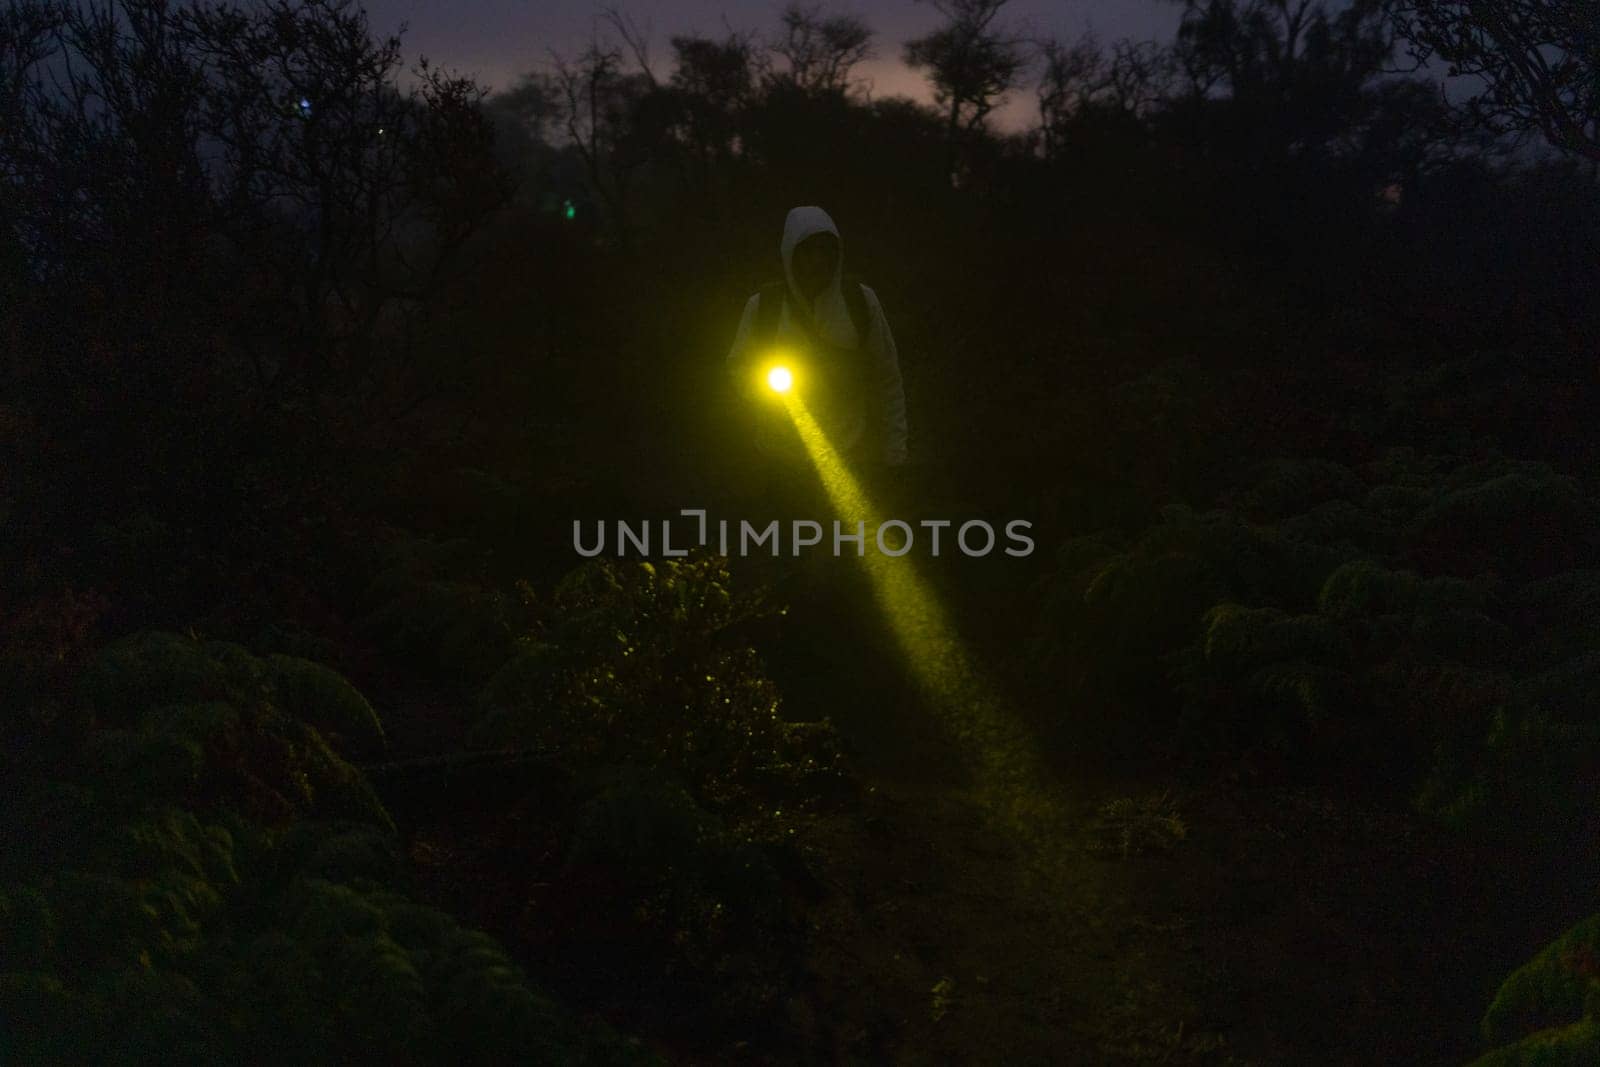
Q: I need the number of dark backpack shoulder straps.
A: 2